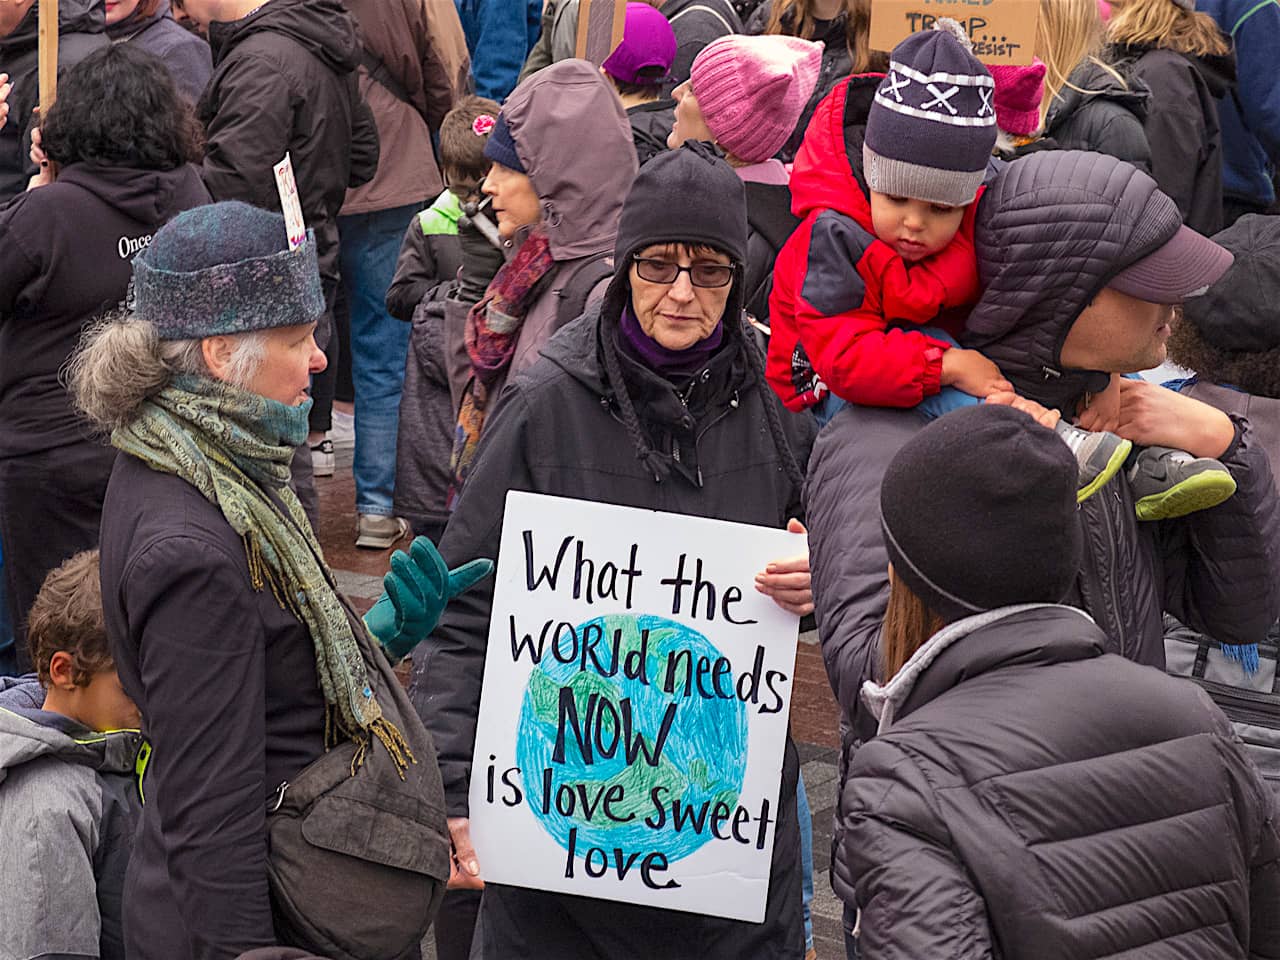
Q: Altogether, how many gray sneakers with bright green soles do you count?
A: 2